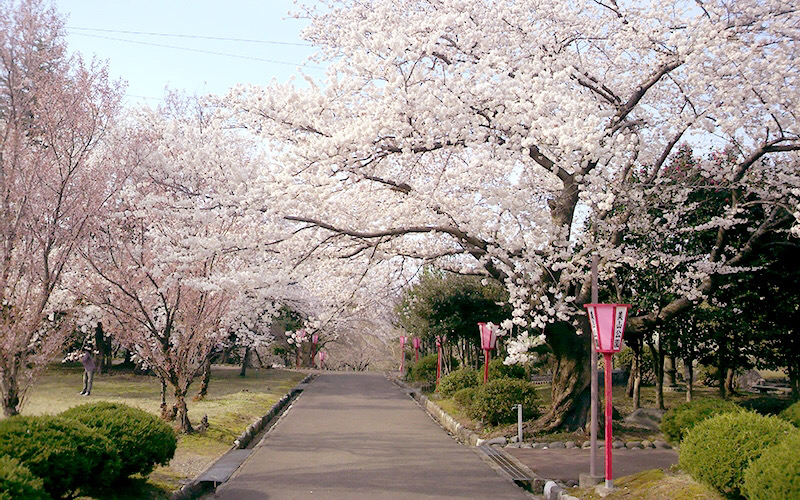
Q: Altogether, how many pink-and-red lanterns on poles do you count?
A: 8